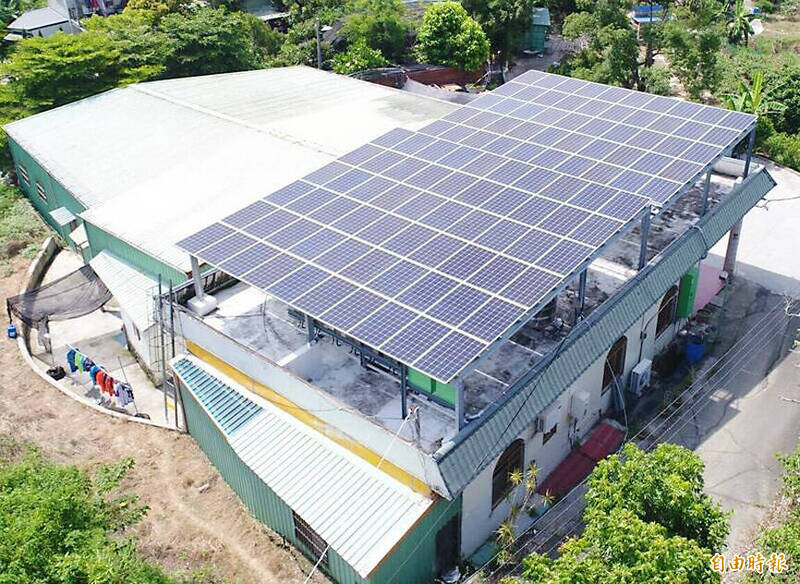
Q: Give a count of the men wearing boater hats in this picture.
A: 0